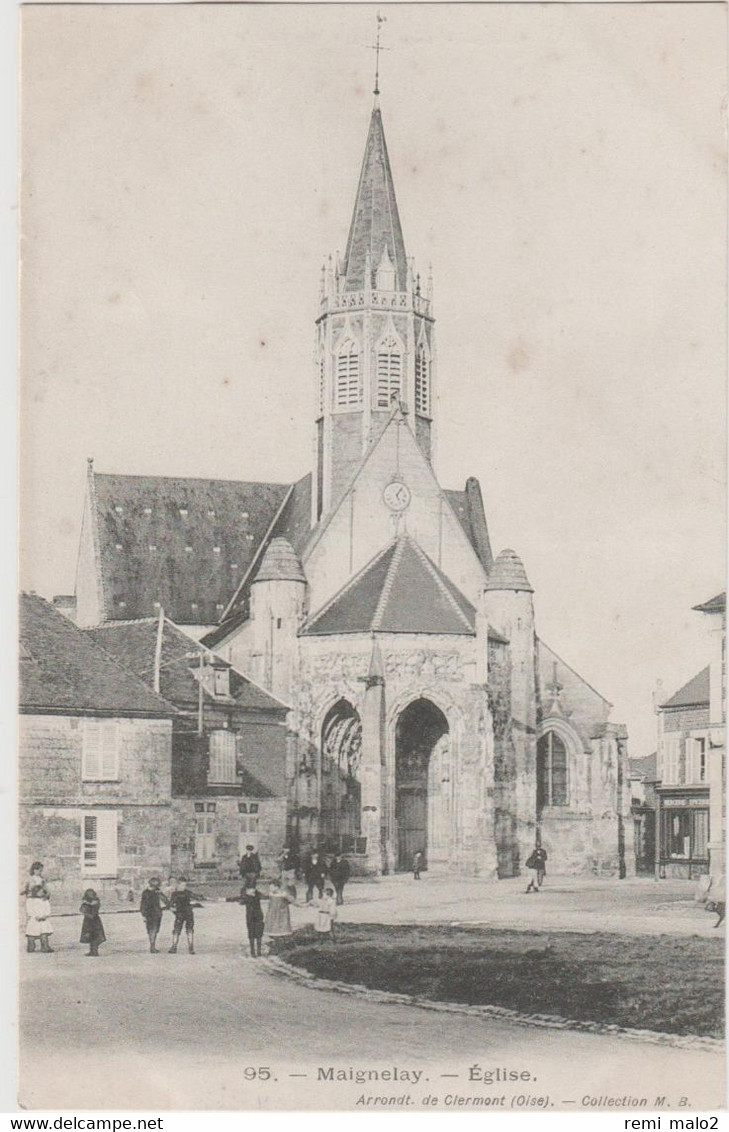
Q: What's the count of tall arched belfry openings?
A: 3